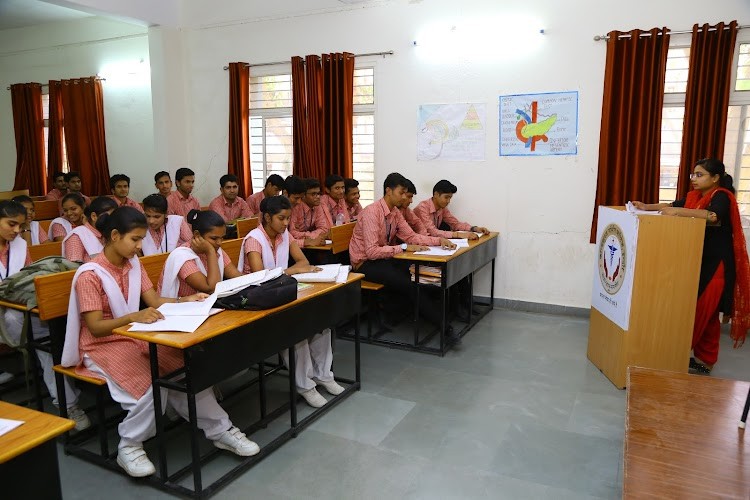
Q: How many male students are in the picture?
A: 14